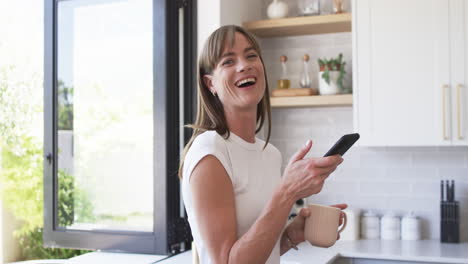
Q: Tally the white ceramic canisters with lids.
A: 3